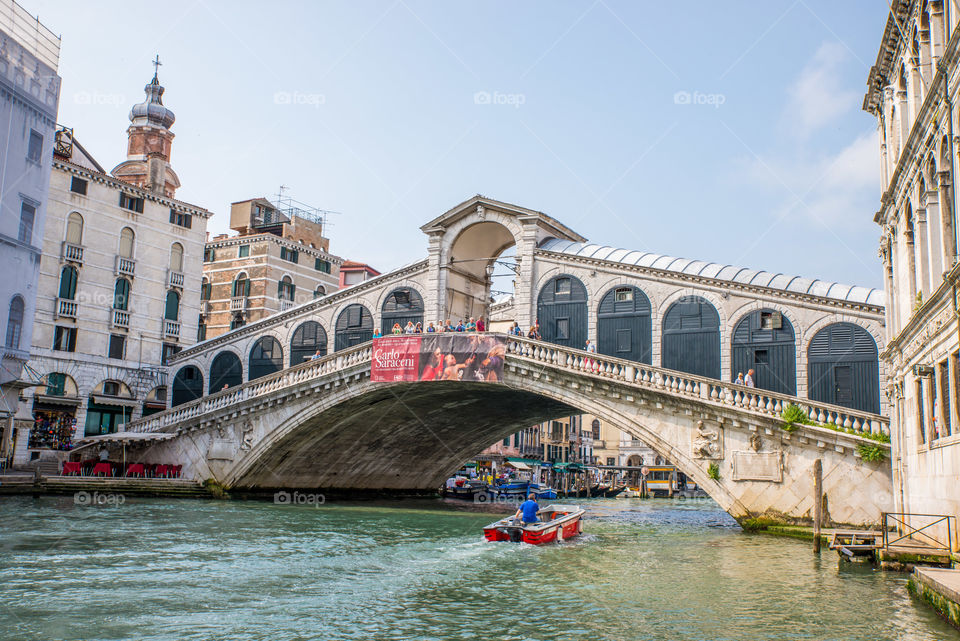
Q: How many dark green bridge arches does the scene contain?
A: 11